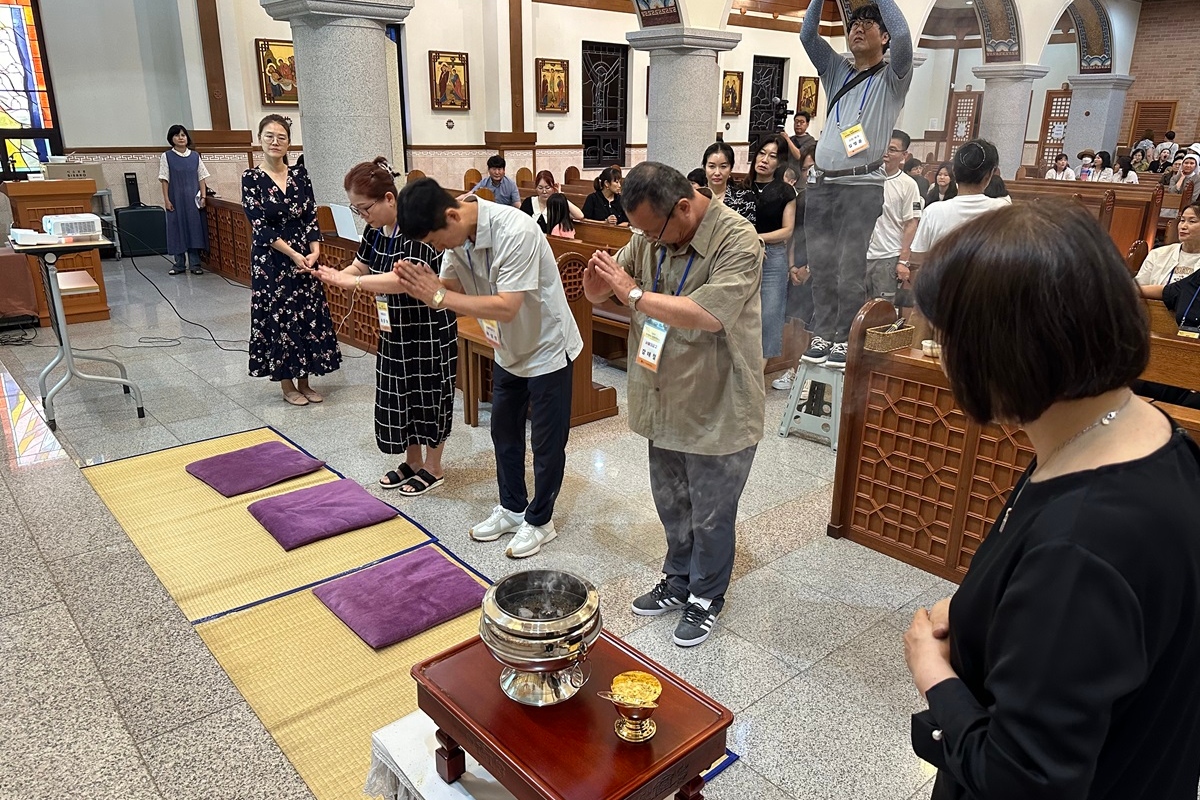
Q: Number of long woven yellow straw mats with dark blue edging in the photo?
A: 2